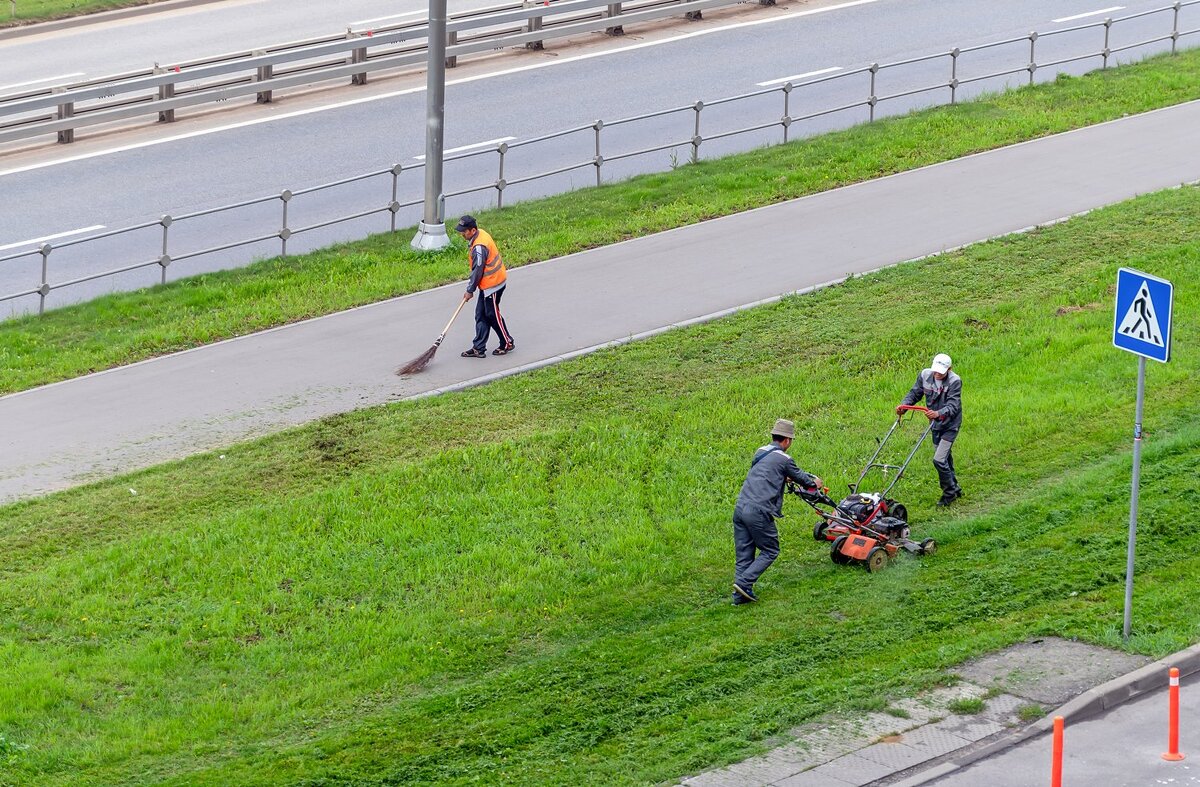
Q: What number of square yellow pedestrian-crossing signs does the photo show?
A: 0